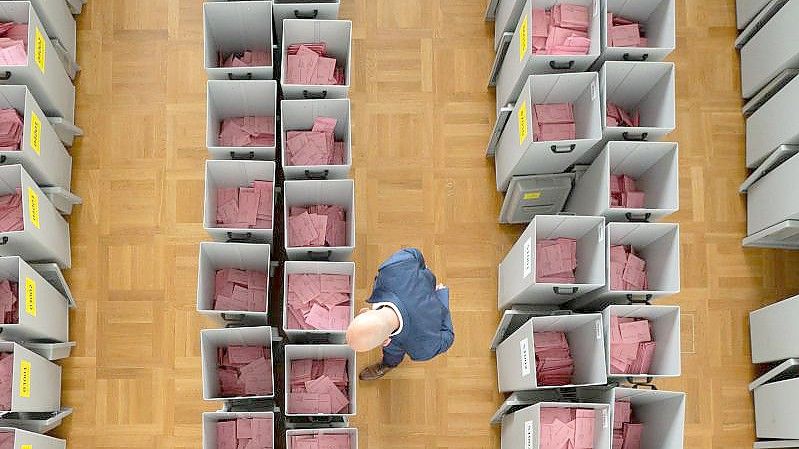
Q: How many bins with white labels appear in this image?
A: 3